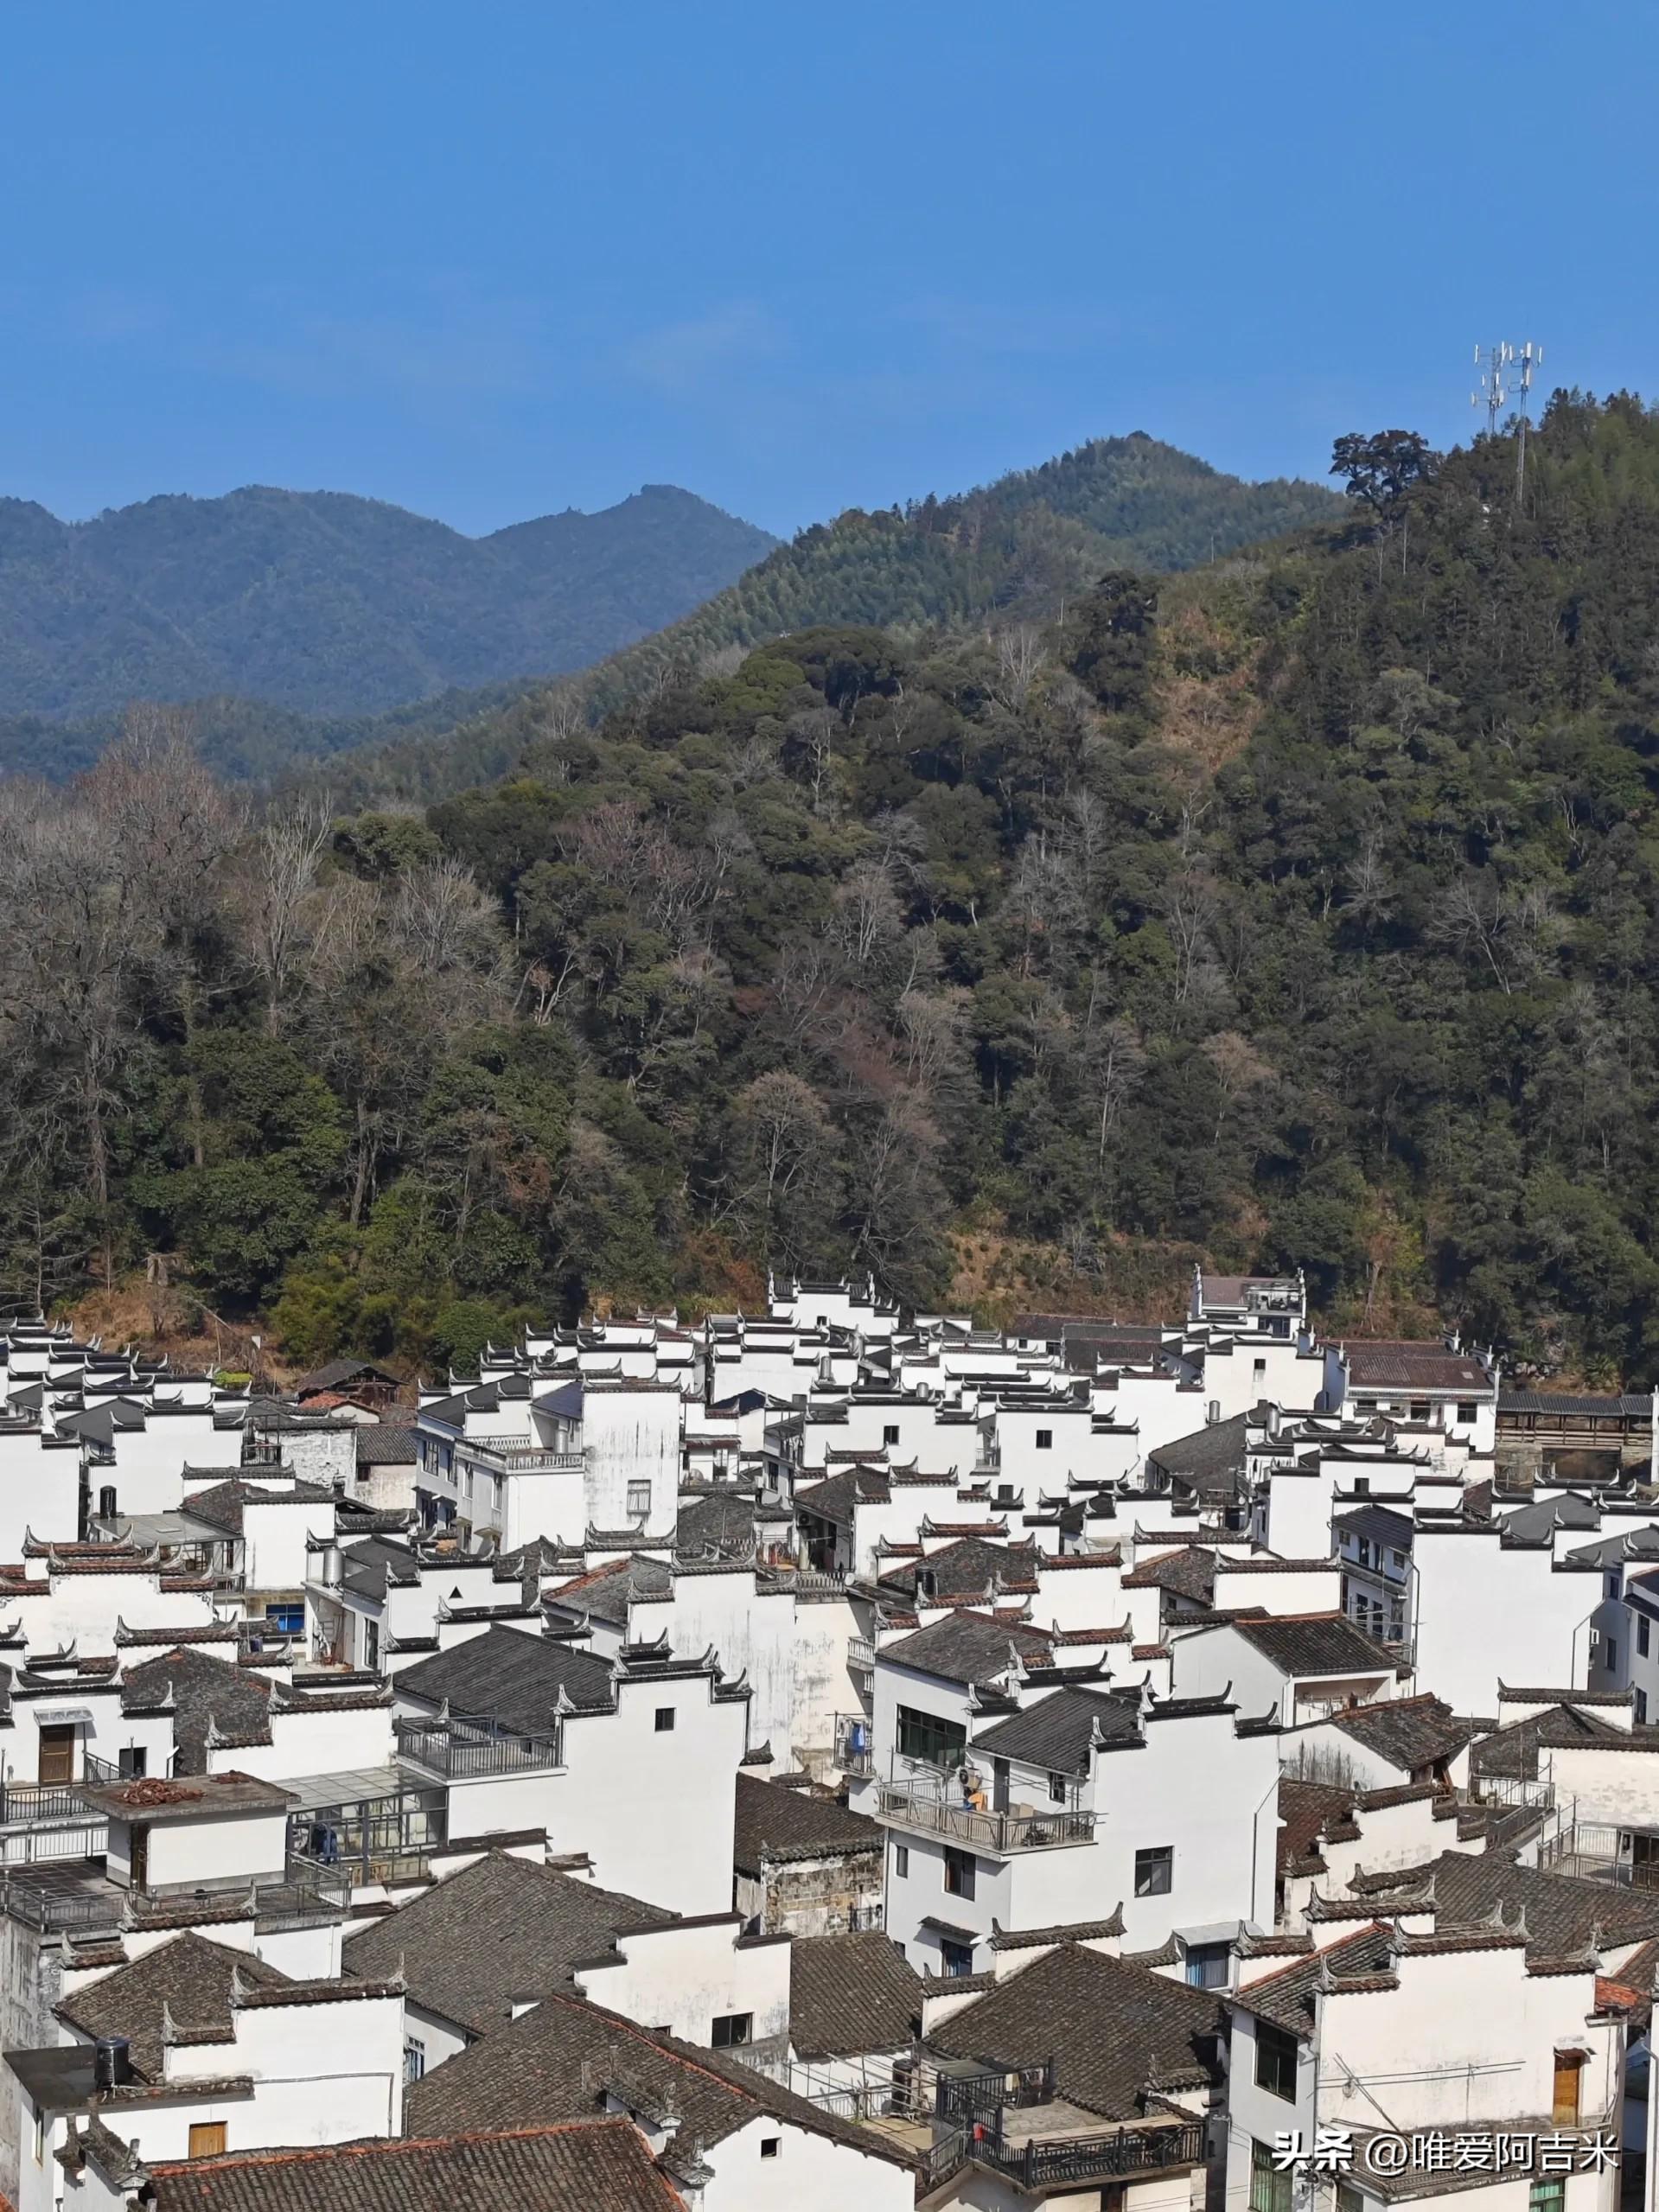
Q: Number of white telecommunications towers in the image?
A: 2